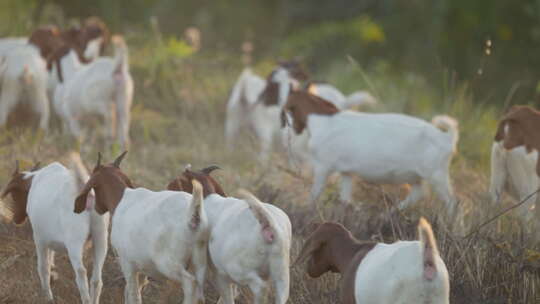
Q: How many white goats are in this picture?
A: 11